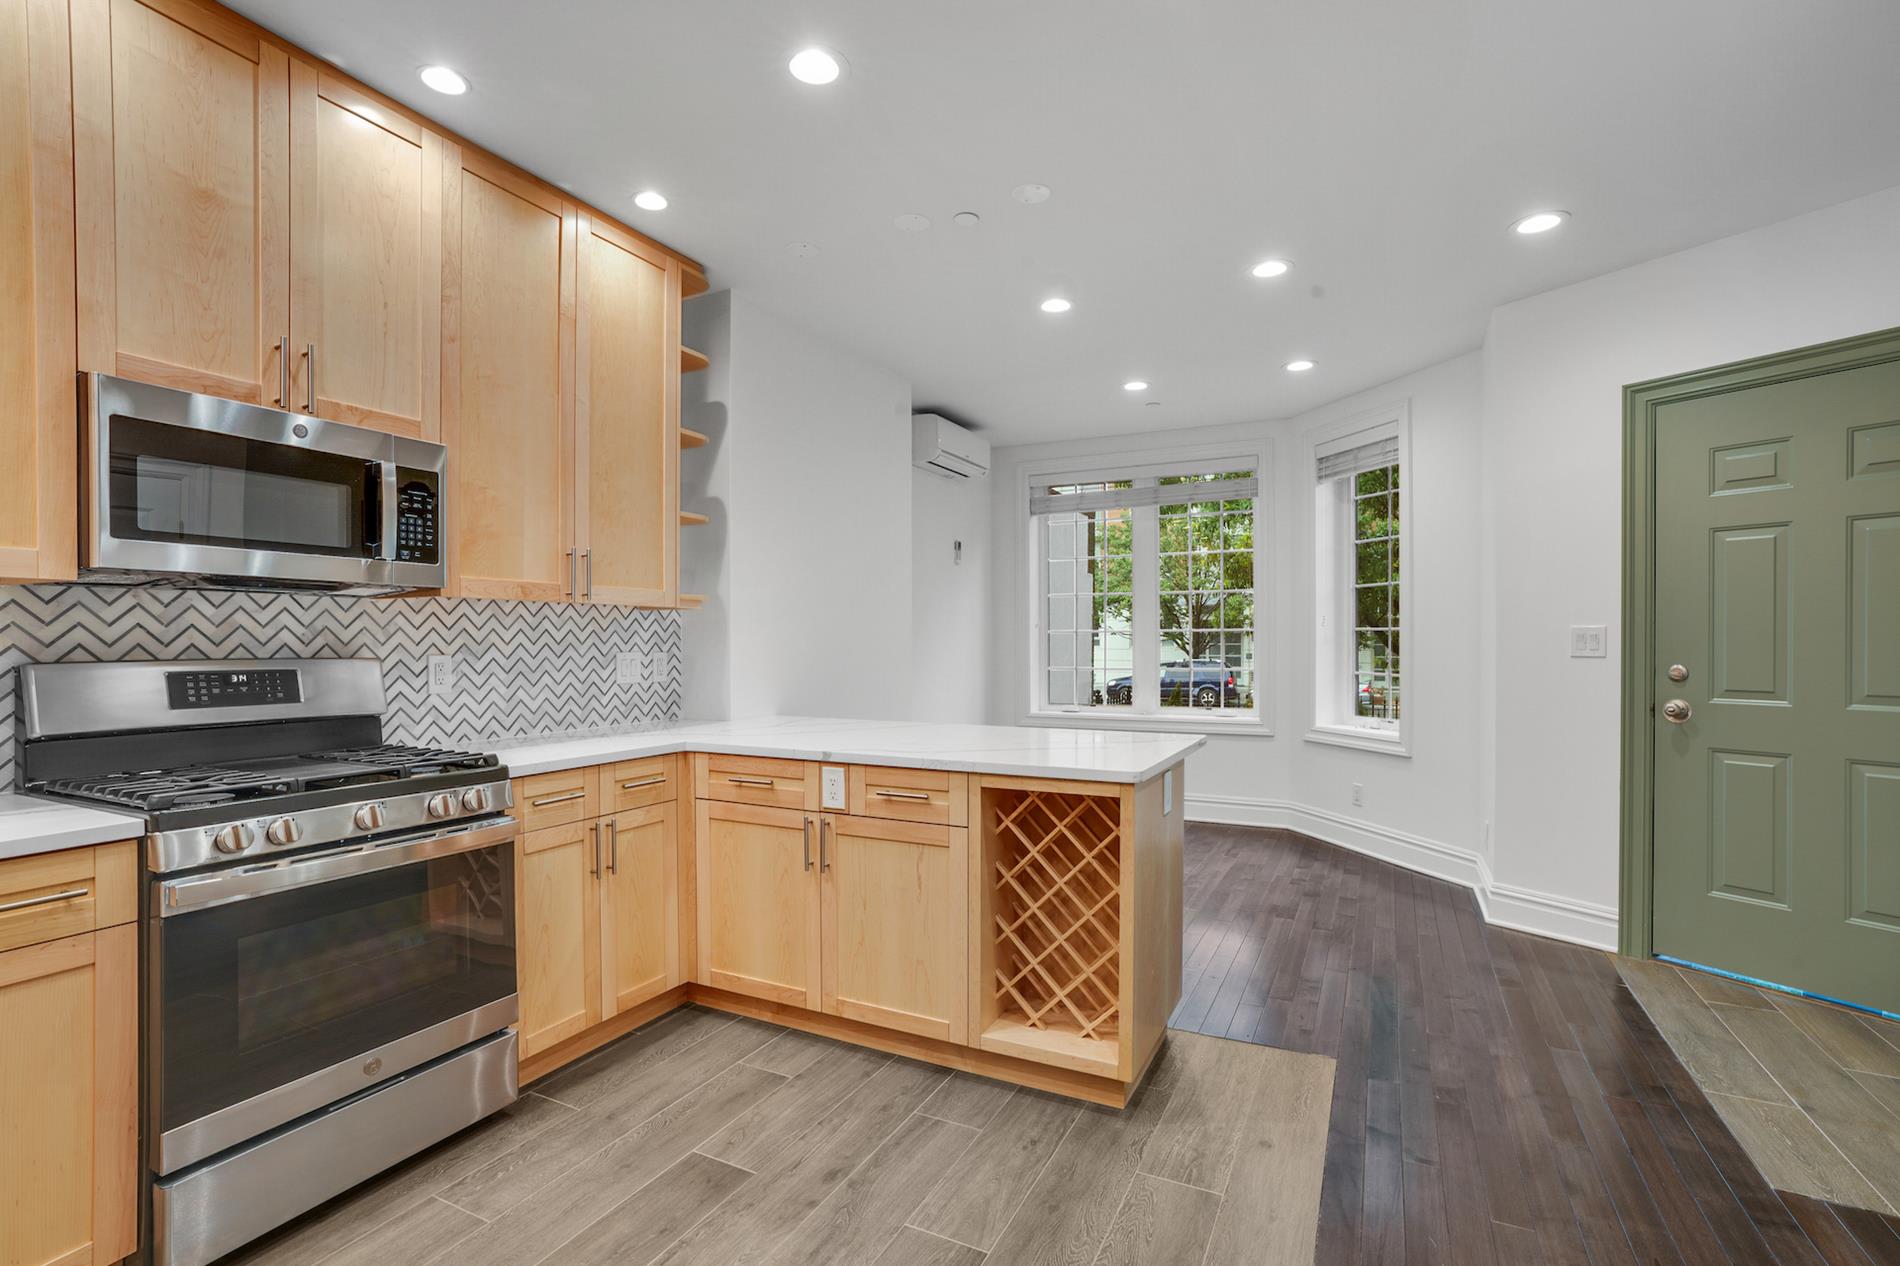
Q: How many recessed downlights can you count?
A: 8